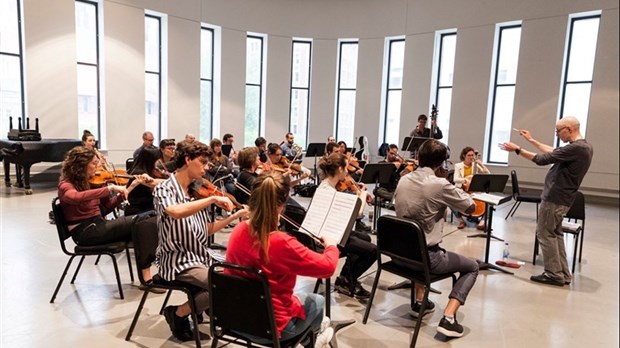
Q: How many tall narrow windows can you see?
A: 11